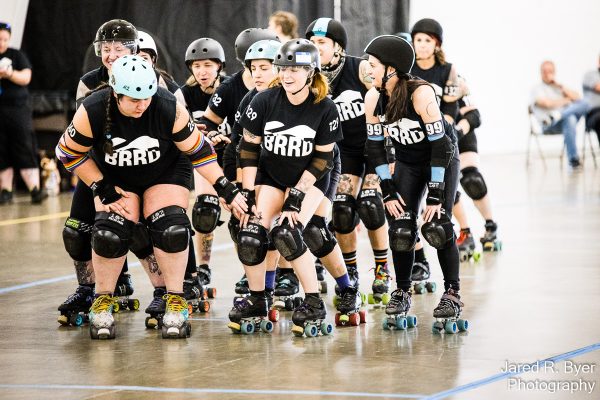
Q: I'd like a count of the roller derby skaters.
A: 11